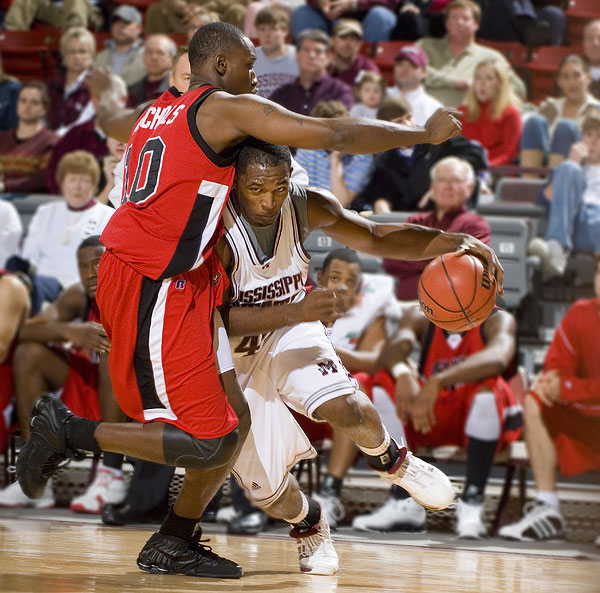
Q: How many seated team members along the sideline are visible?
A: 5